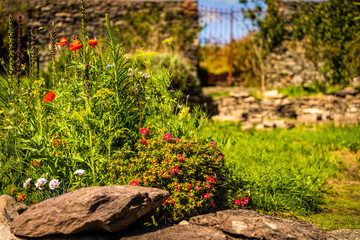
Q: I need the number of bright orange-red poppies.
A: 4